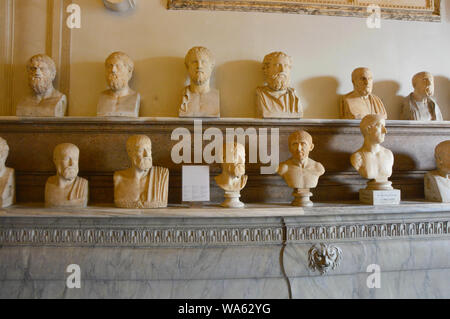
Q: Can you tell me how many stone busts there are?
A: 13